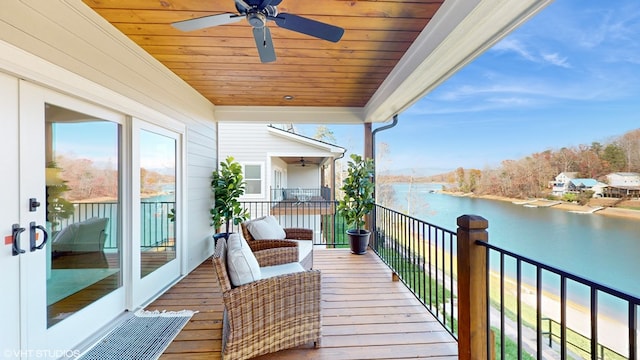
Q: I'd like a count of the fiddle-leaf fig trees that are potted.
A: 2